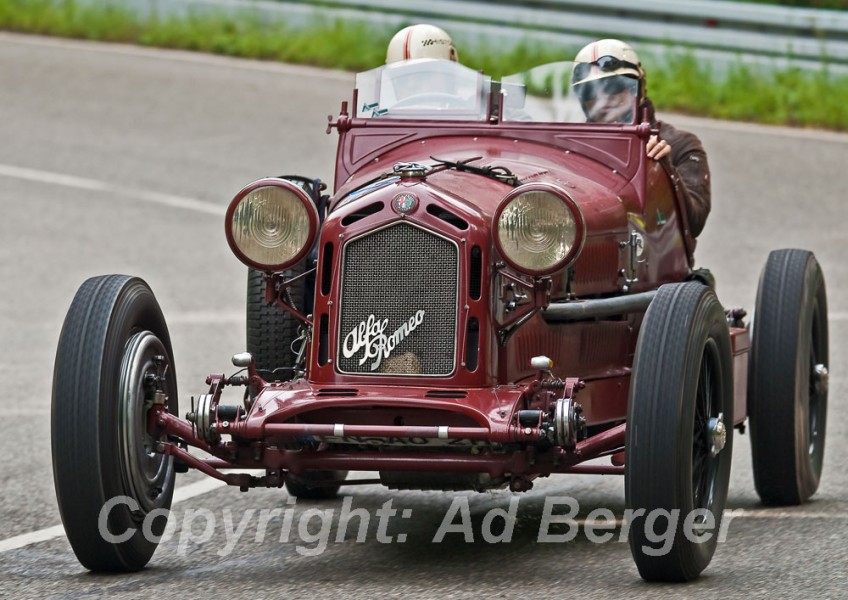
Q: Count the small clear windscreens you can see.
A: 2